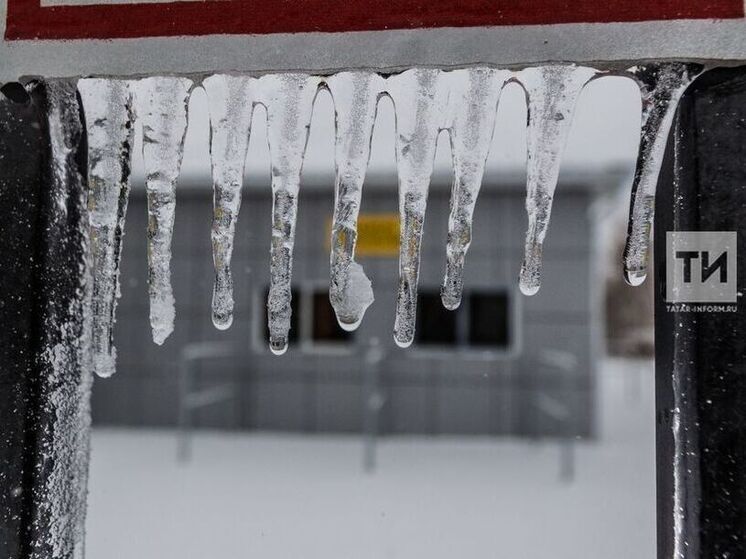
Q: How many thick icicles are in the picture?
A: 9